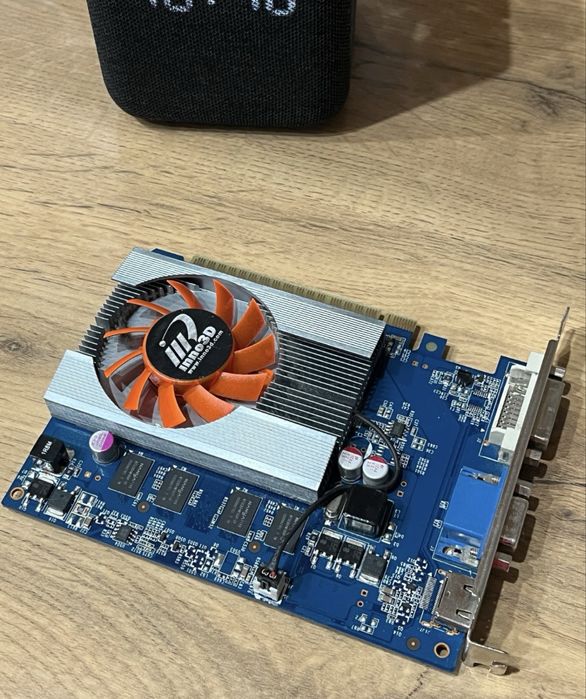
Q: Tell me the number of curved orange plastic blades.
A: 11